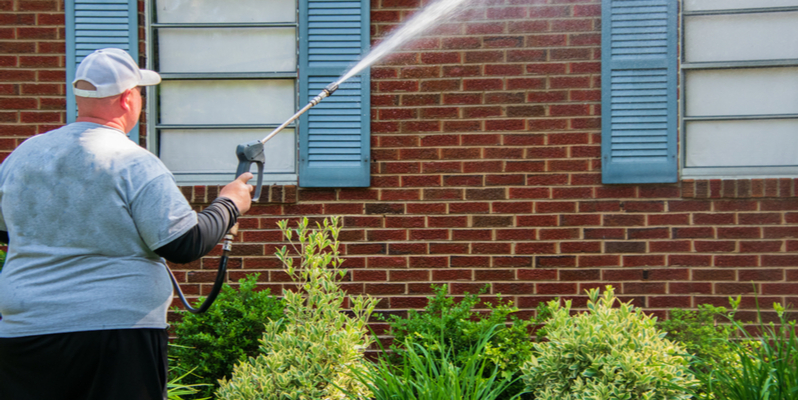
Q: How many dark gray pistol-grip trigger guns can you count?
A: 1